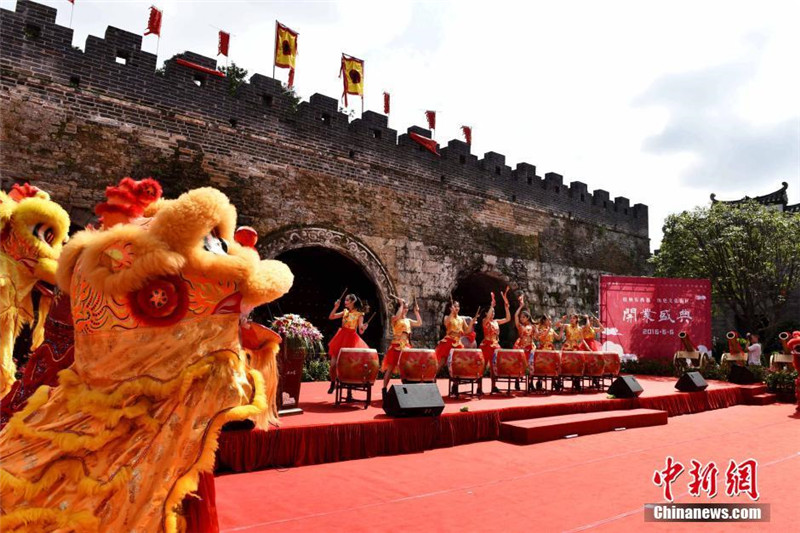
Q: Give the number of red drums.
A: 8